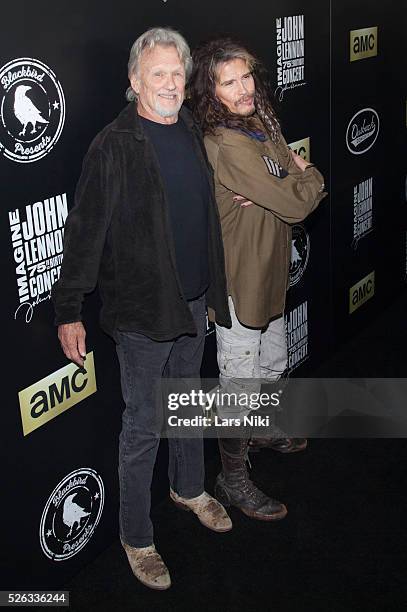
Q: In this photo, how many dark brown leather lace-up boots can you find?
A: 2